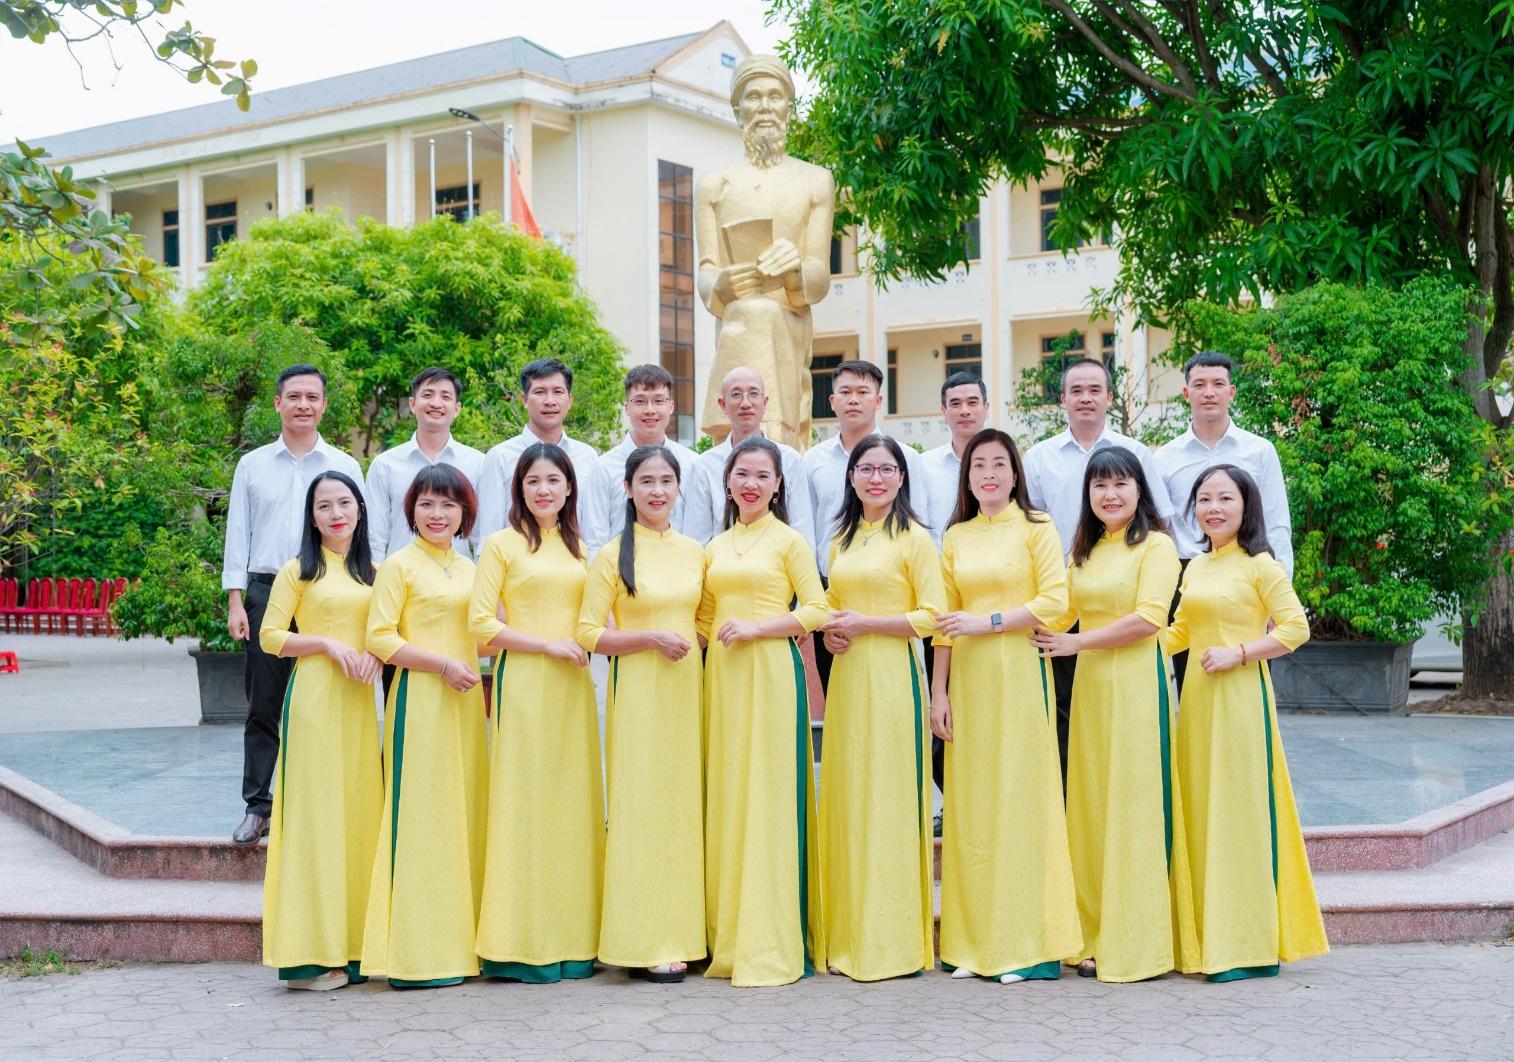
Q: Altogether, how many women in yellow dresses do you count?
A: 9